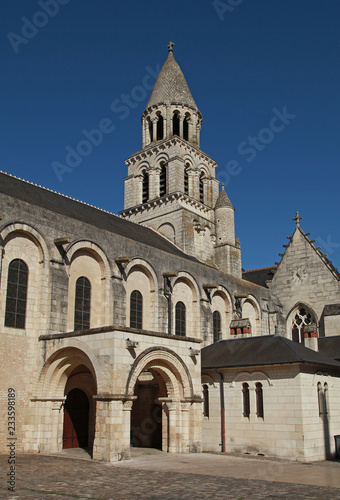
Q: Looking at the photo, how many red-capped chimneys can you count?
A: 2